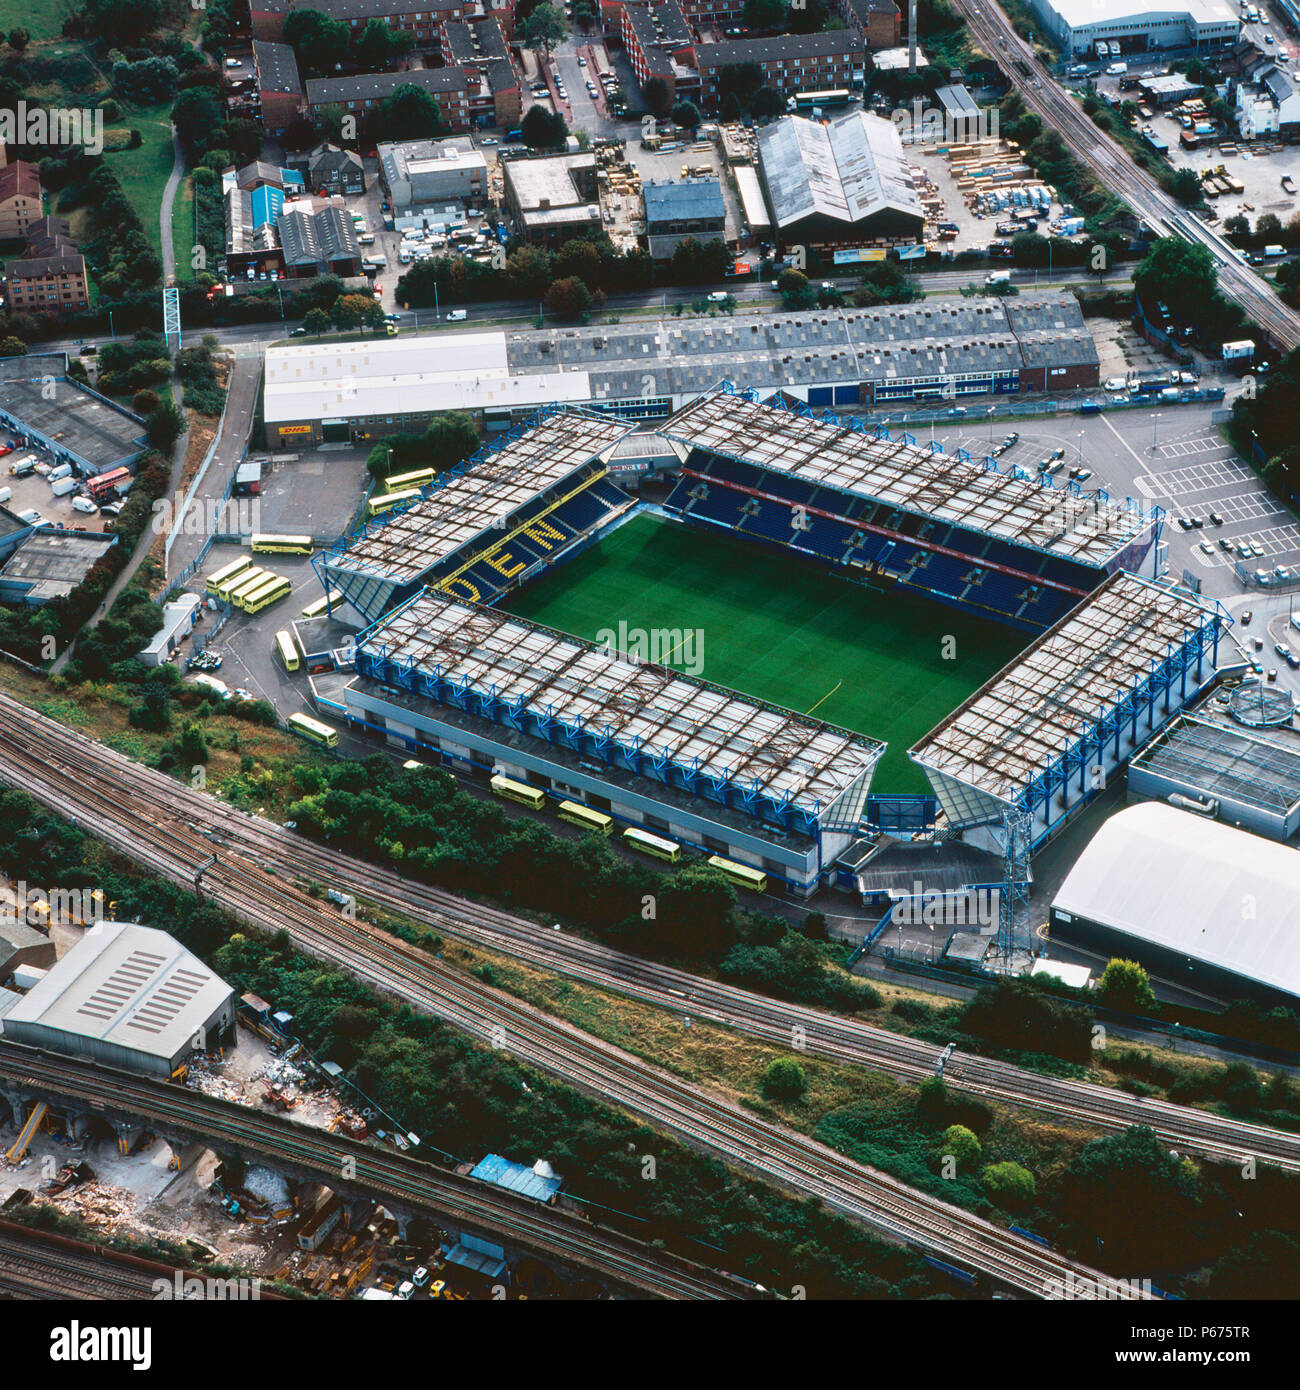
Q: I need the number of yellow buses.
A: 15